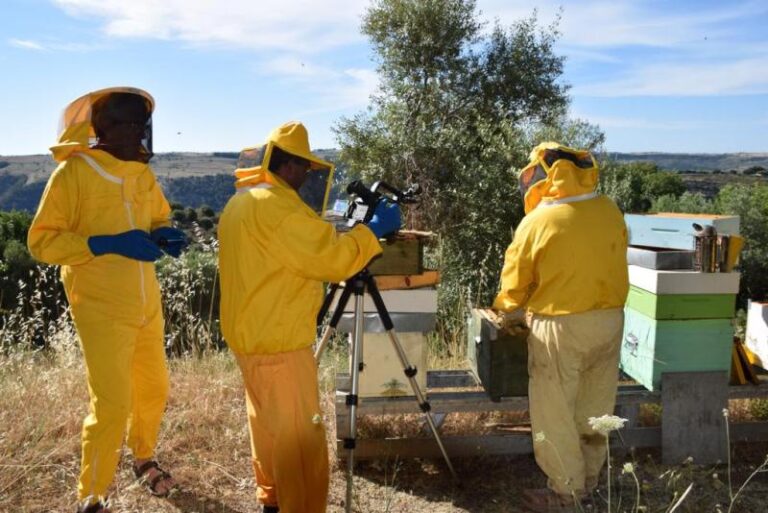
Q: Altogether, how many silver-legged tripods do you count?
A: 1